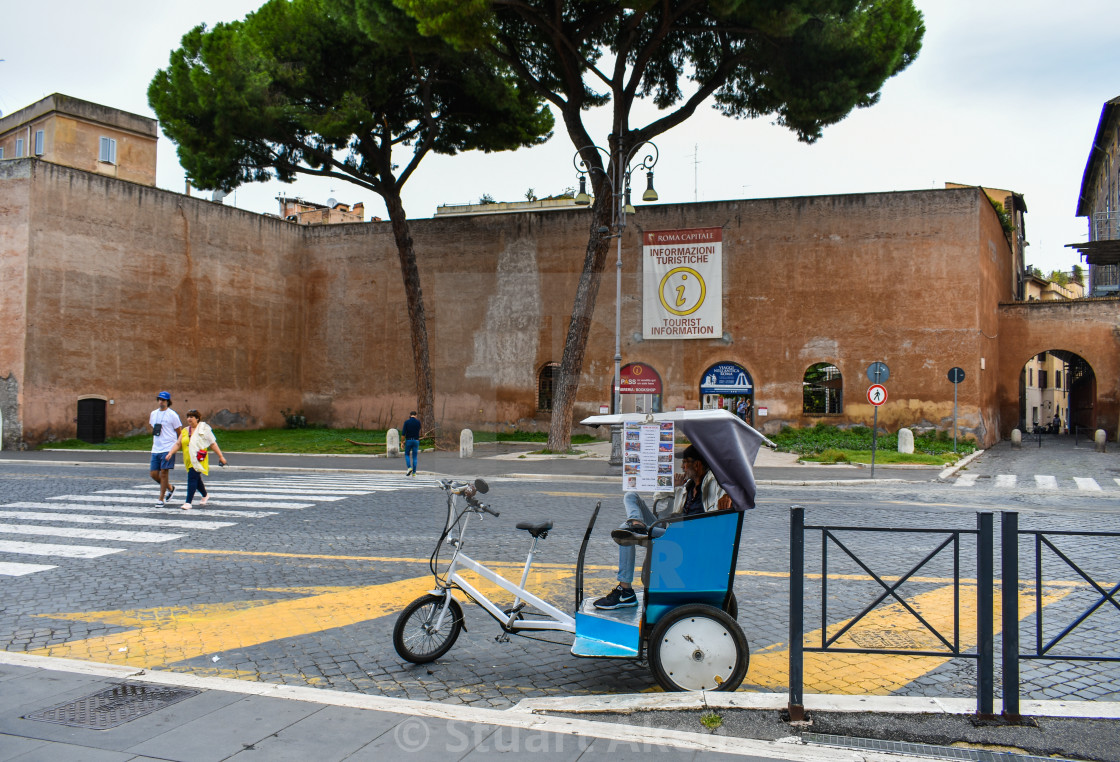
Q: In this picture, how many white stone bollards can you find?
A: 5